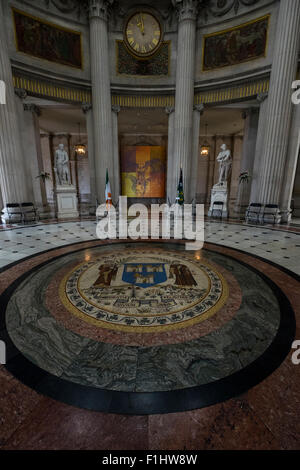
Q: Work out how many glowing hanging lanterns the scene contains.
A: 2